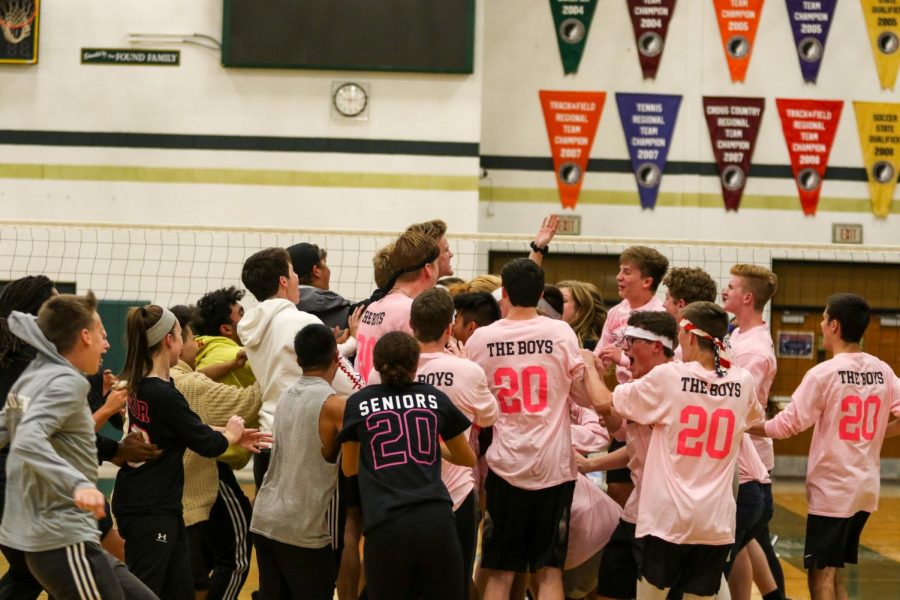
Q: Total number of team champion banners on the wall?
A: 7